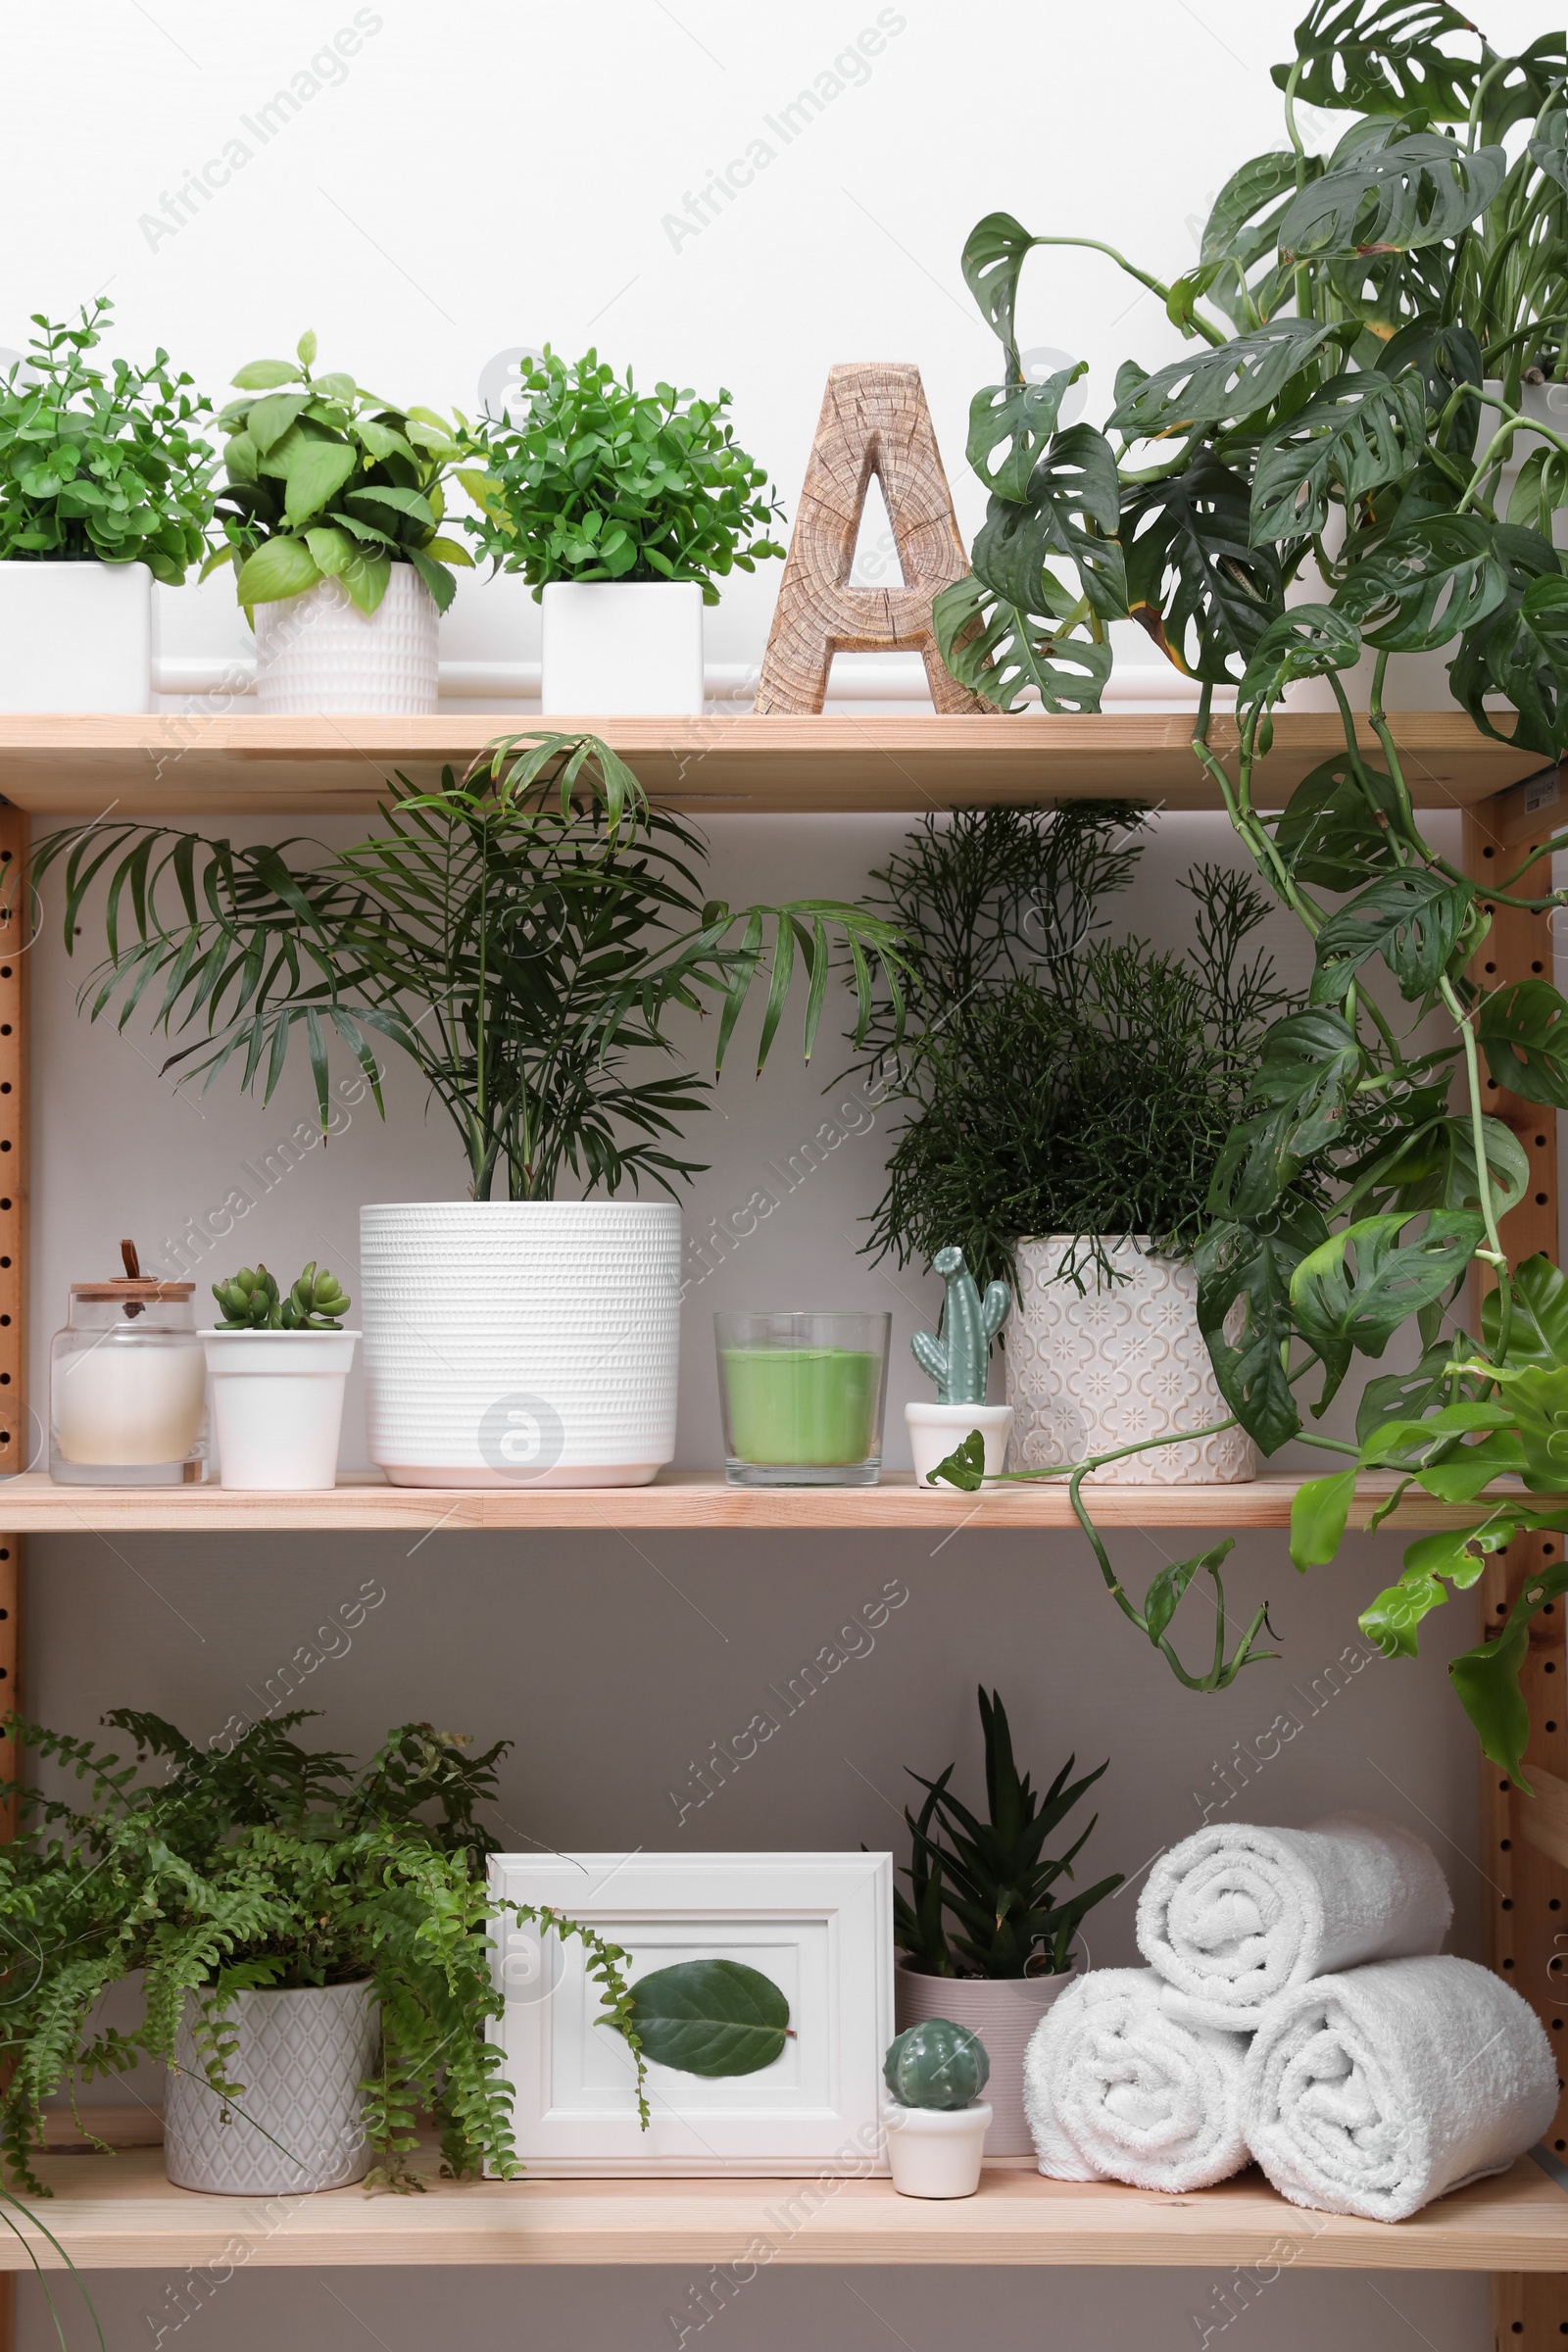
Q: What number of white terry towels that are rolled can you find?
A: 3